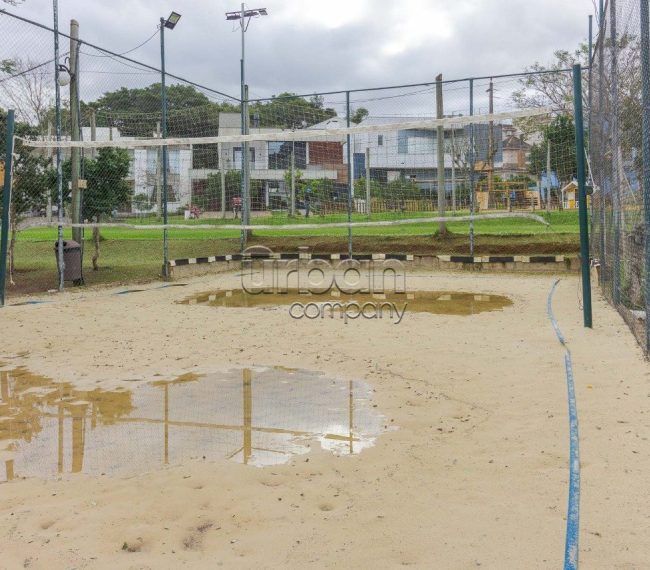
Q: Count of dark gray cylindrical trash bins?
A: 1